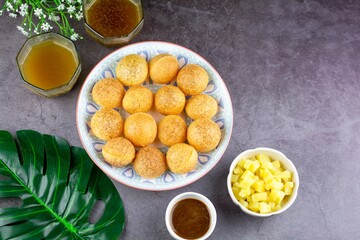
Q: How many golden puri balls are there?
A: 14